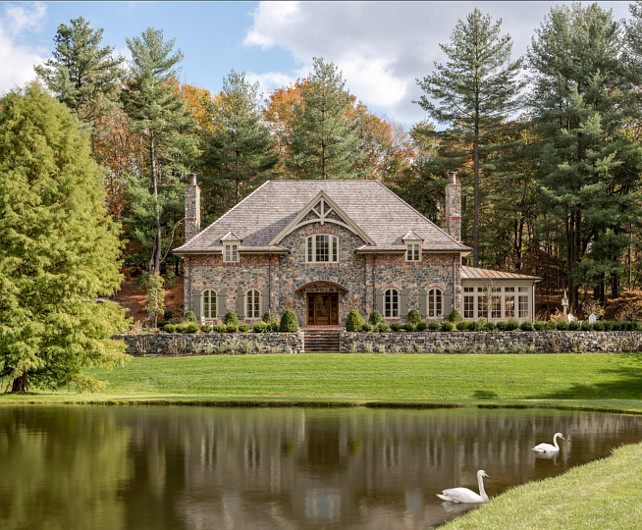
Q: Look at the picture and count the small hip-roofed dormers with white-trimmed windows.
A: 2